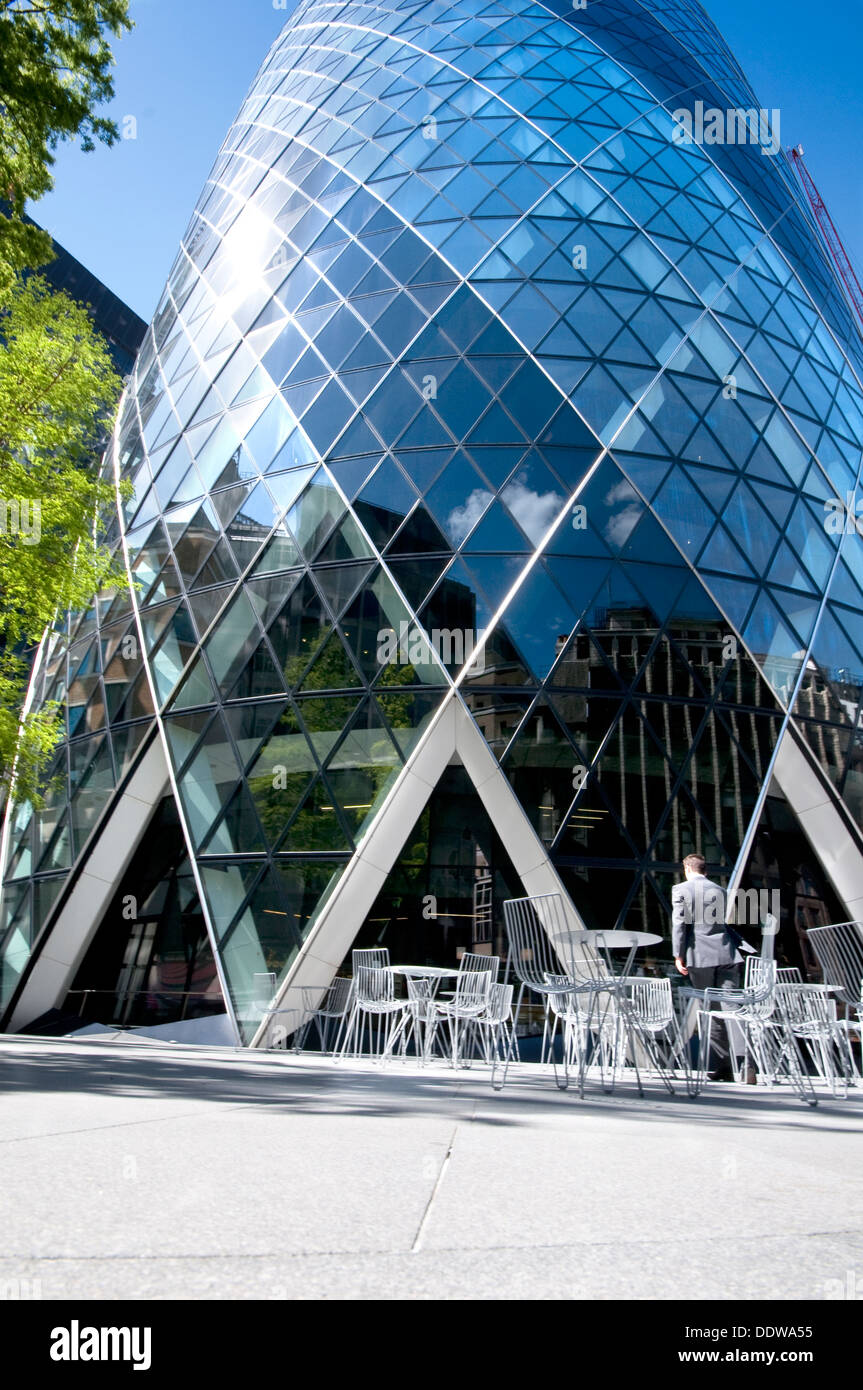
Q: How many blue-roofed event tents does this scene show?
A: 0